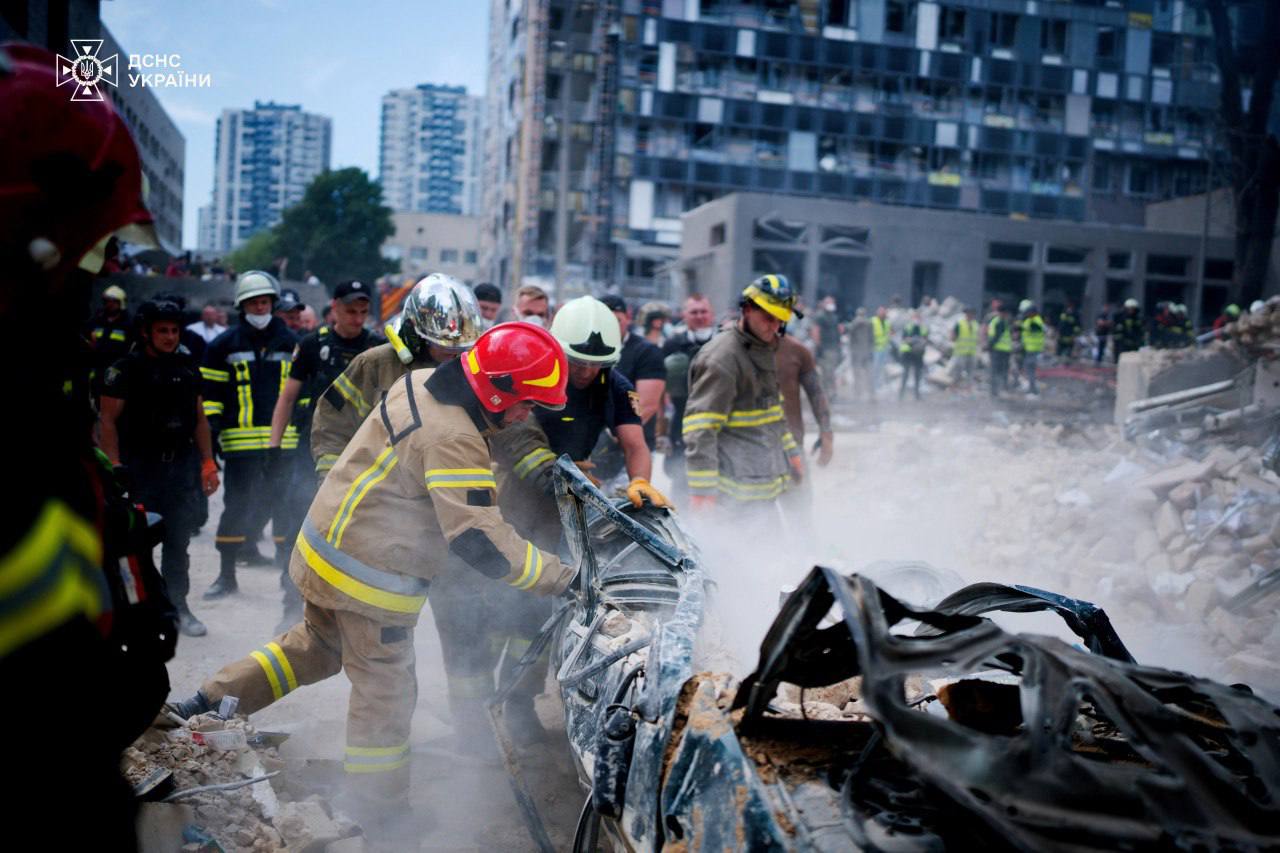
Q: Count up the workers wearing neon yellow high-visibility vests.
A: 5